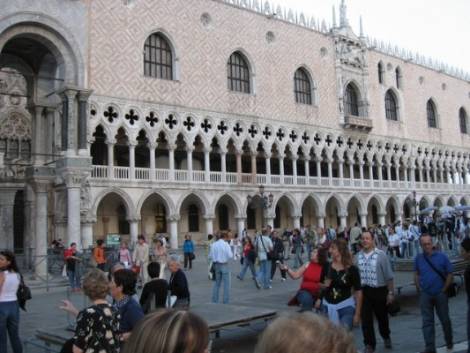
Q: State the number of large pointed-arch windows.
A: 7